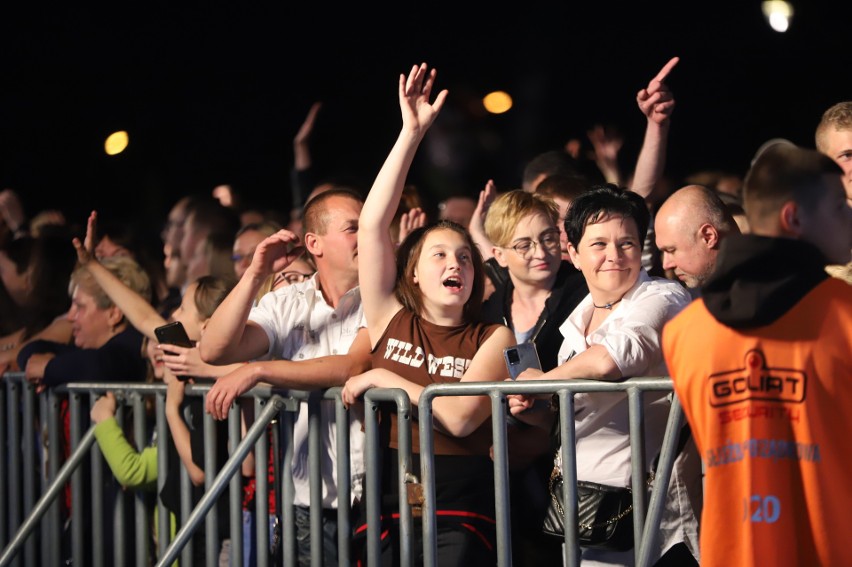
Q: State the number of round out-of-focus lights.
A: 3